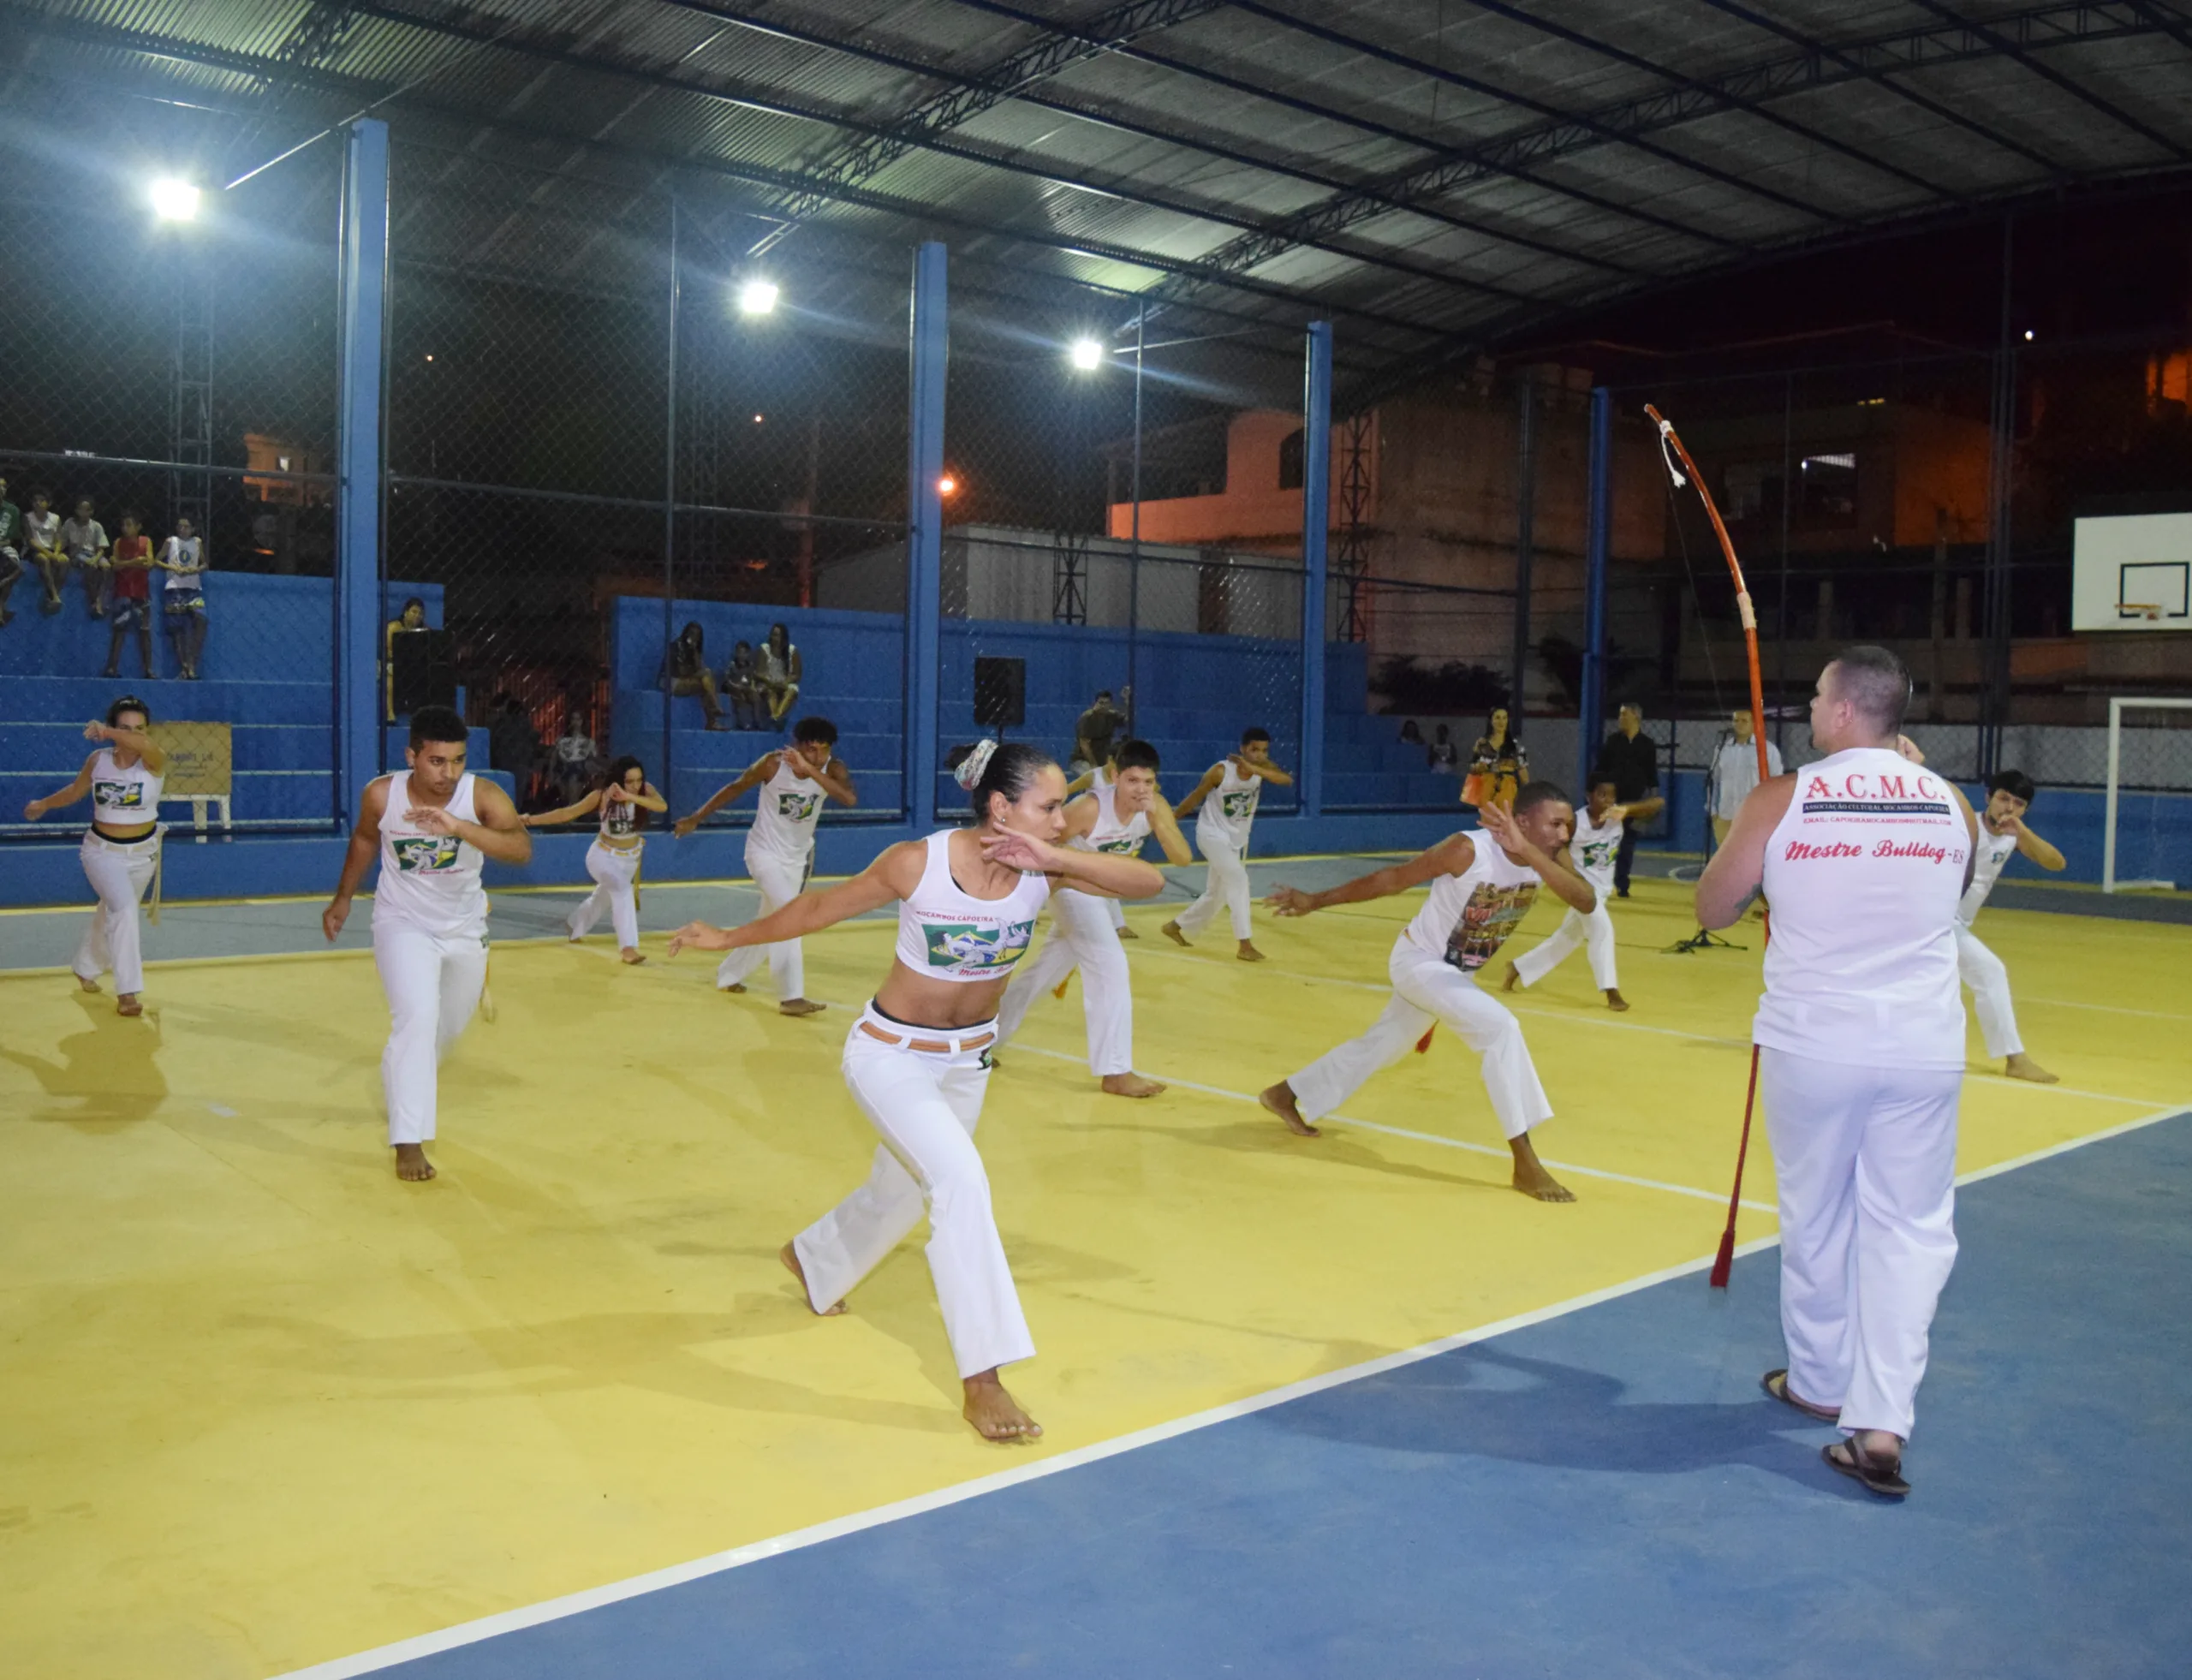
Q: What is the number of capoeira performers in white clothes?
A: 12